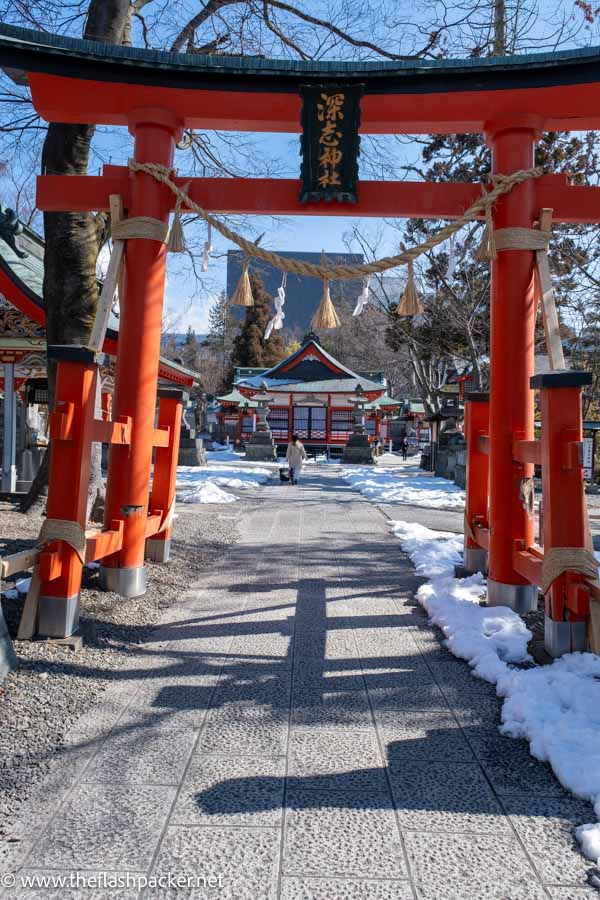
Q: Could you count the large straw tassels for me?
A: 5